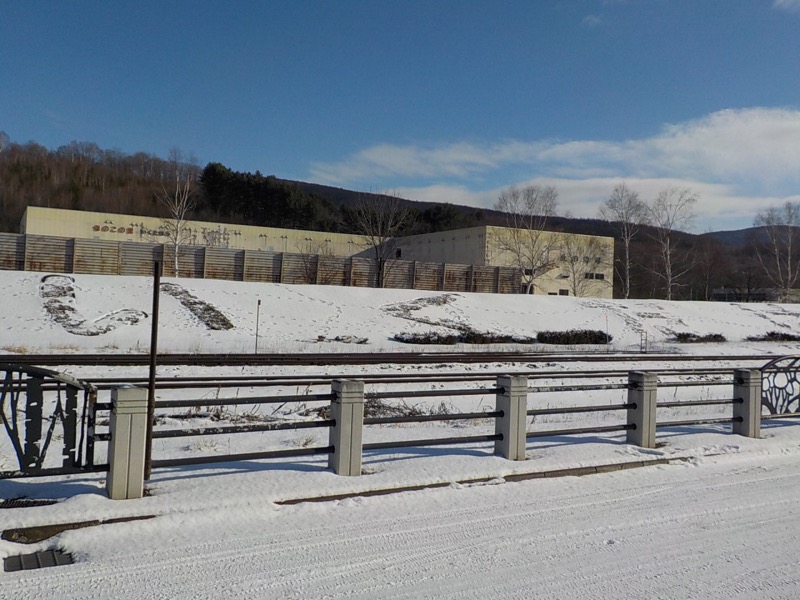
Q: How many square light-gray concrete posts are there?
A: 5